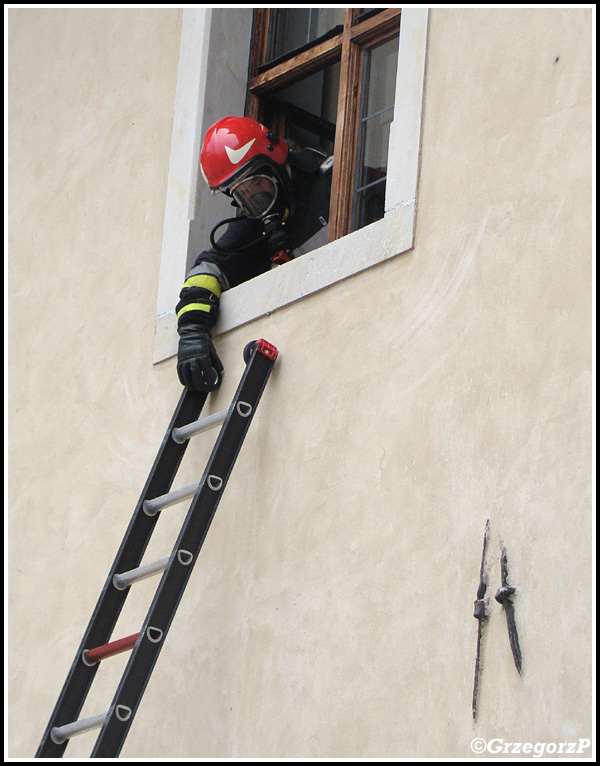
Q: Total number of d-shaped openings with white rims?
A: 5